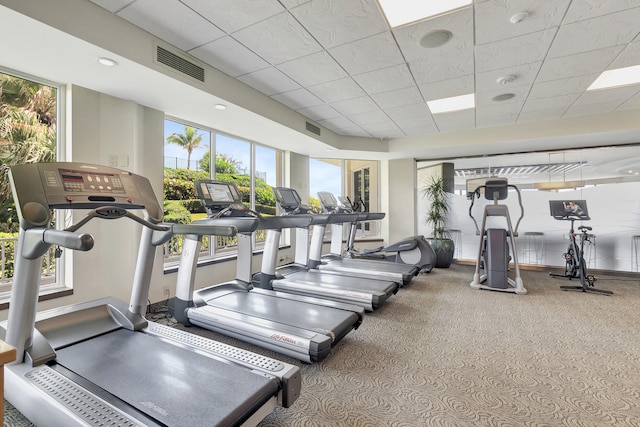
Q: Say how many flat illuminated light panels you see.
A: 3